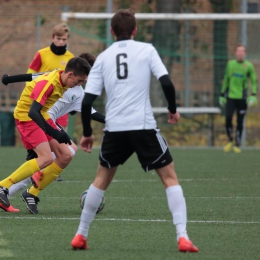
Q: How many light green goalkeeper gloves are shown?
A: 2